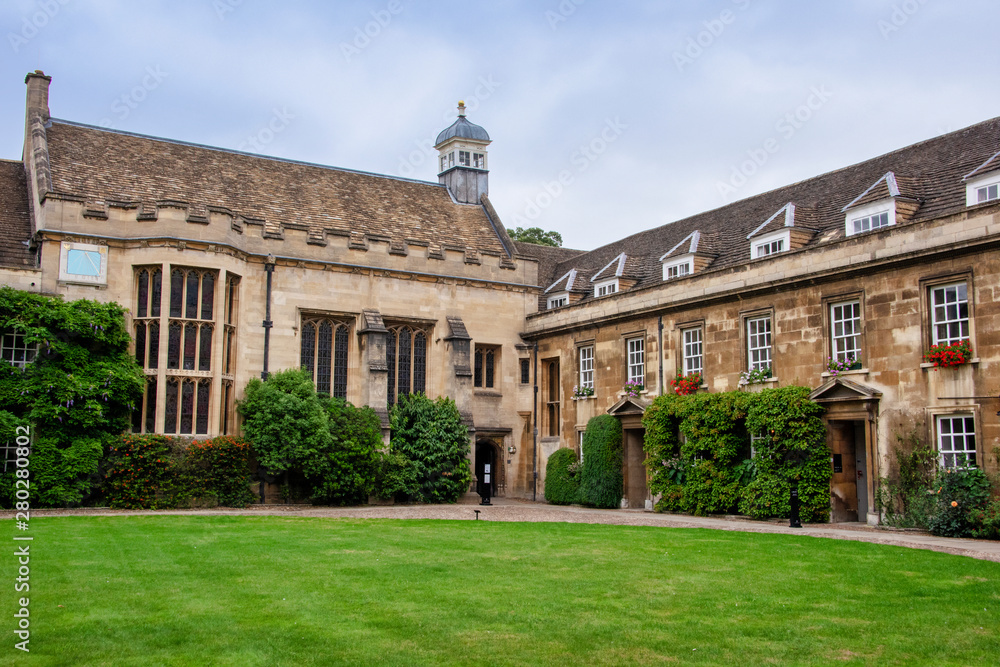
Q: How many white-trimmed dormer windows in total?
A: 6